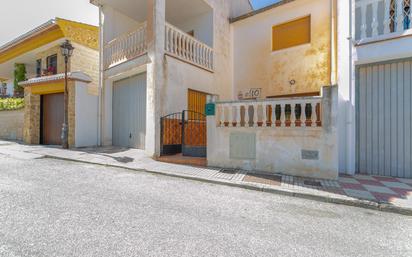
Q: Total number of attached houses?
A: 3